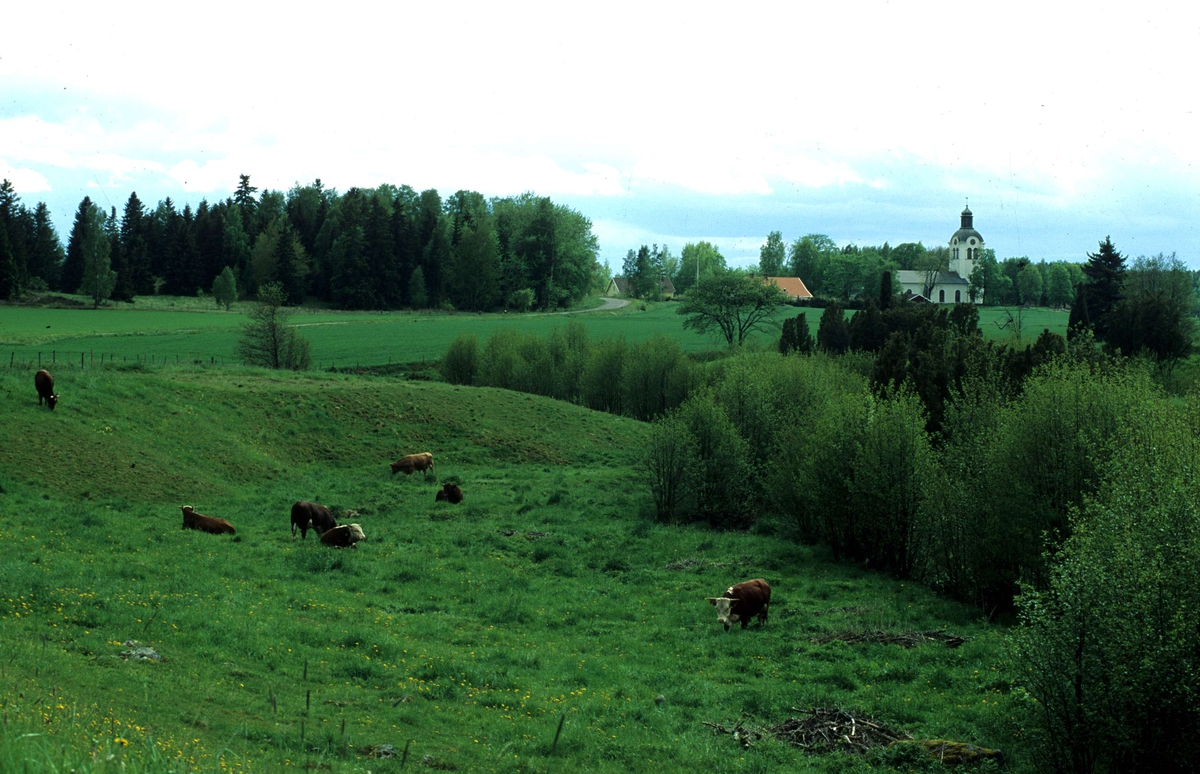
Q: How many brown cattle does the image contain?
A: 7